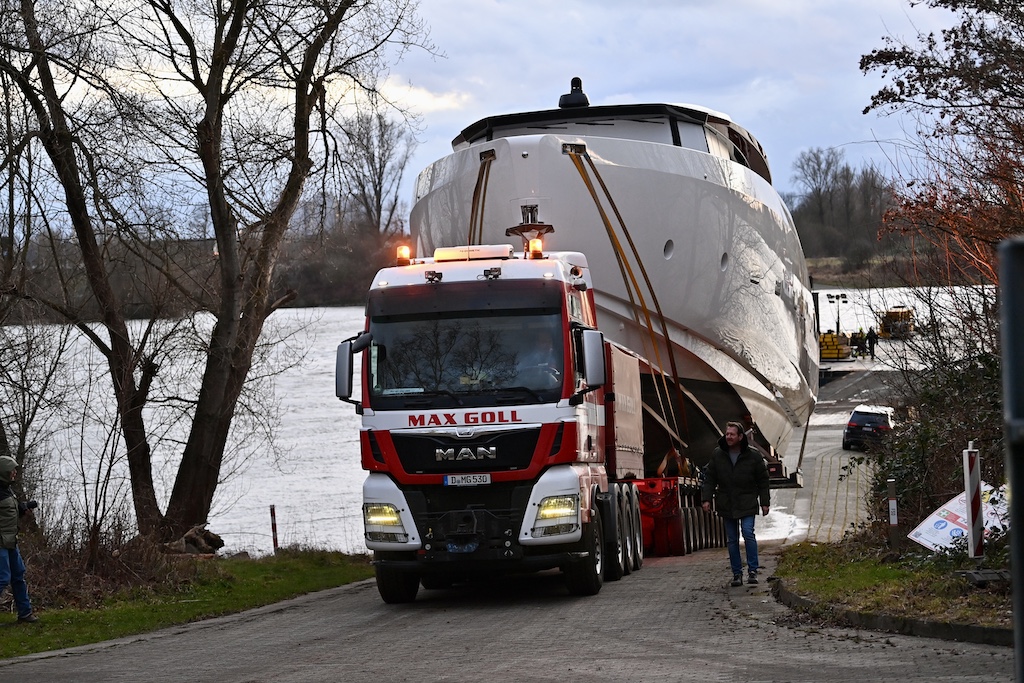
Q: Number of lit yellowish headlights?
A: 2